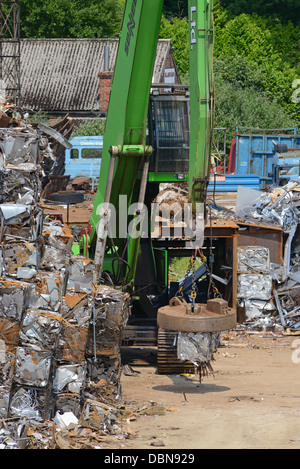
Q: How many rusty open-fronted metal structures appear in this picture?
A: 1